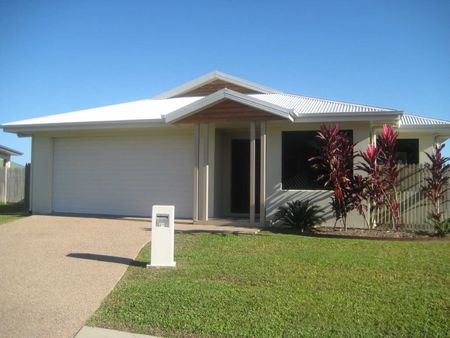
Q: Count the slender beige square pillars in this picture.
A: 4